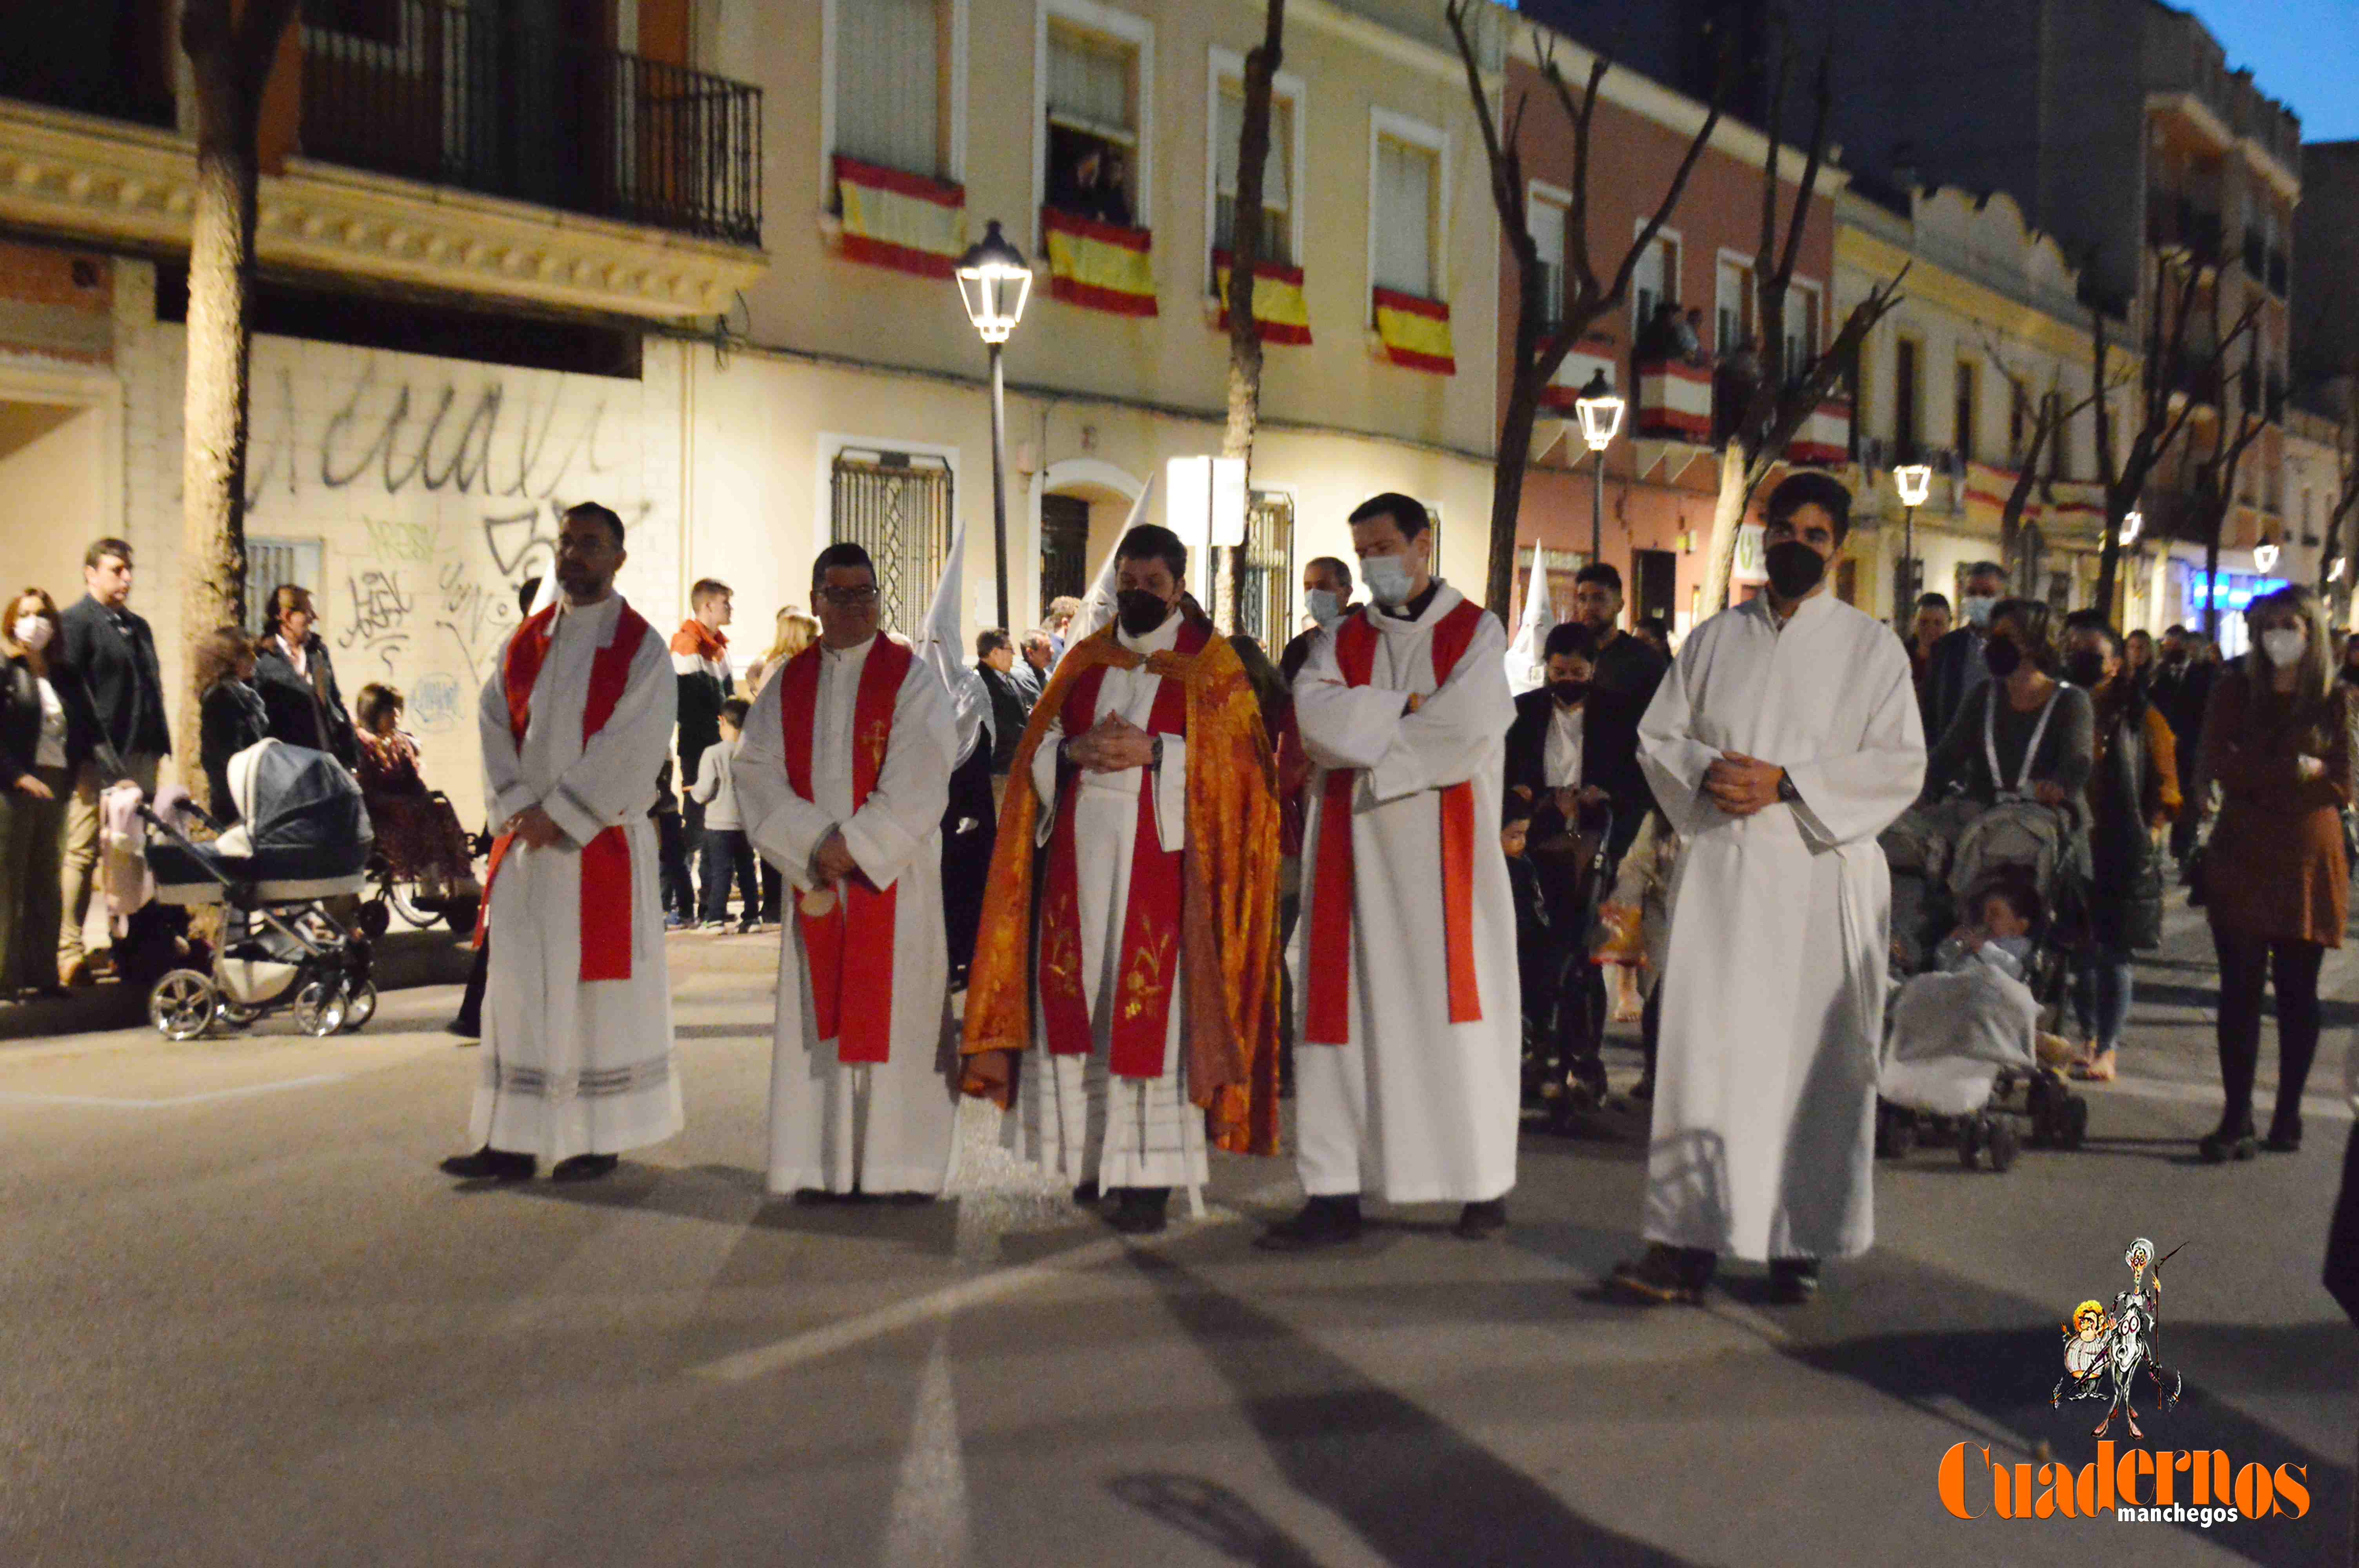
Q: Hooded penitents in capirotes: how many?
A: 4